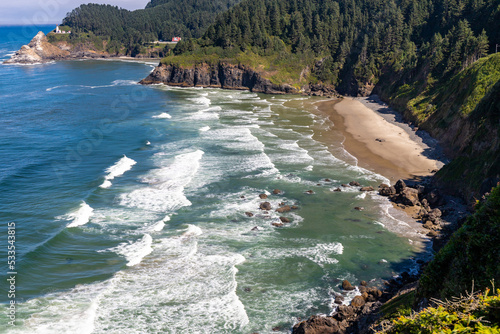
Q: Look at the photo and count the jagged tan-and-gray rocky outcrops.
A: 1